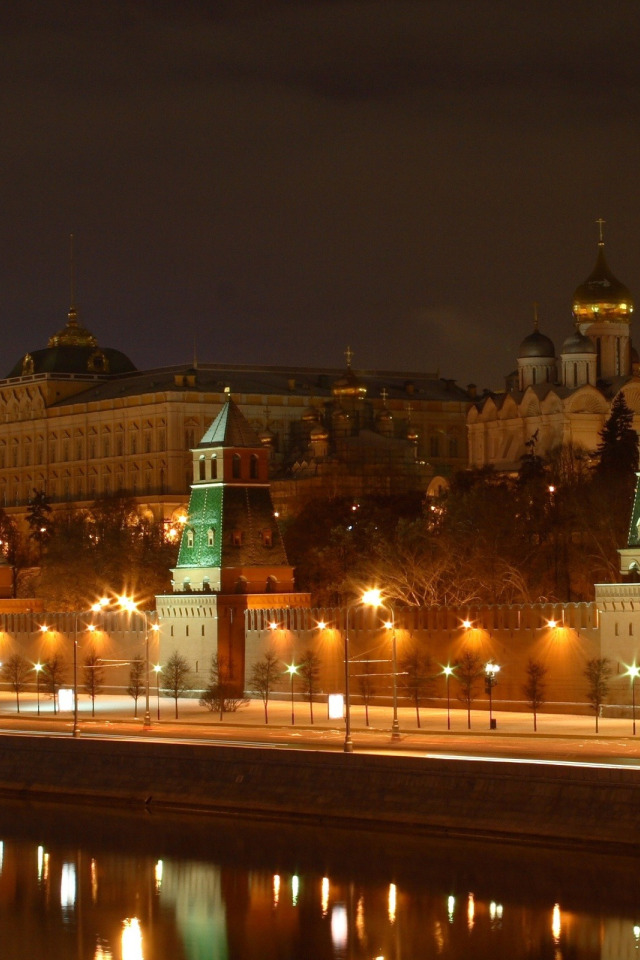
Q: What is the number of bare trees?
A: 13